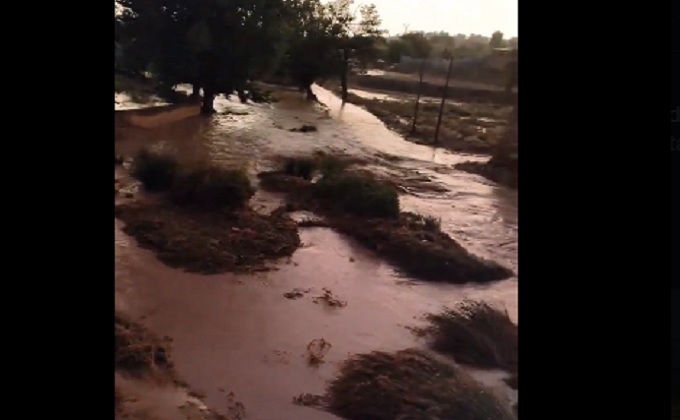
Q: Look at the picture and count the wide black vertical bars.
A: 2